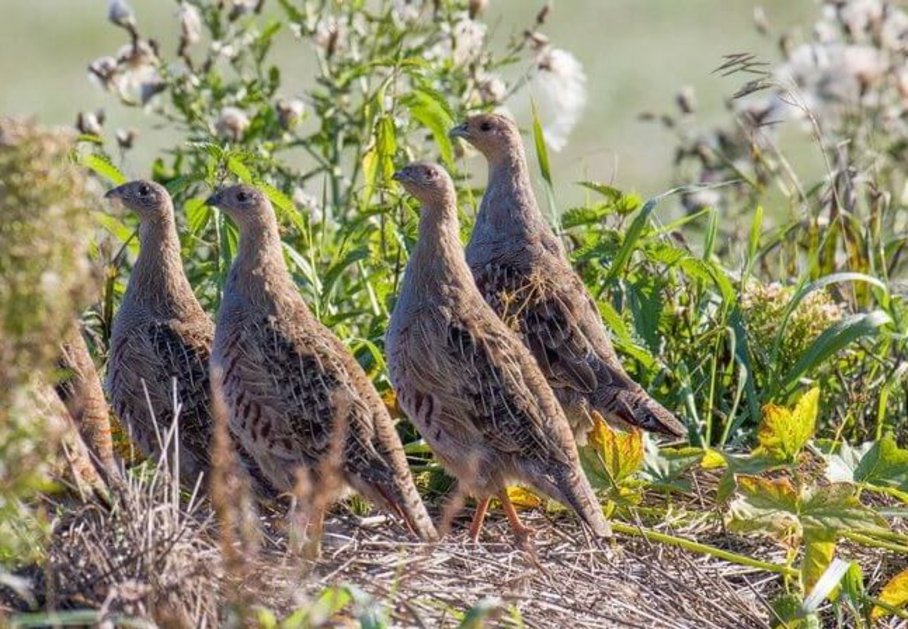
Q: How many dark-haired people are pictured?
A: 0